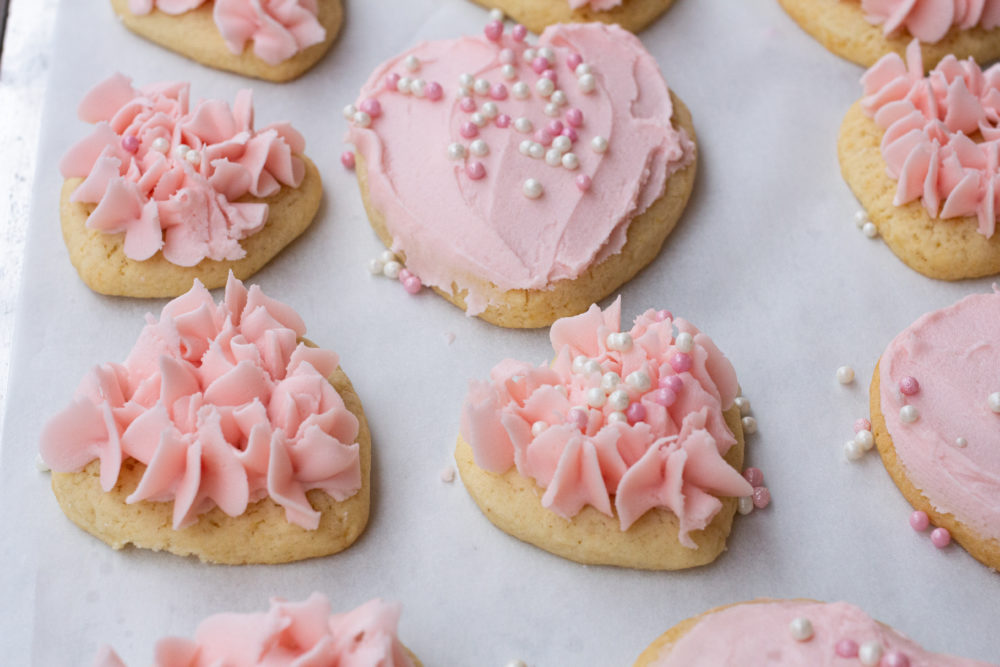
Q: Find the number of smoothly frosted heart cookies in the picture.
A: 3